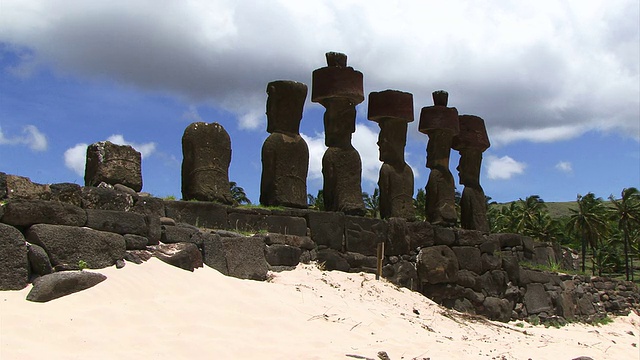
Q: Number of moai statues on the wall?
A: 7